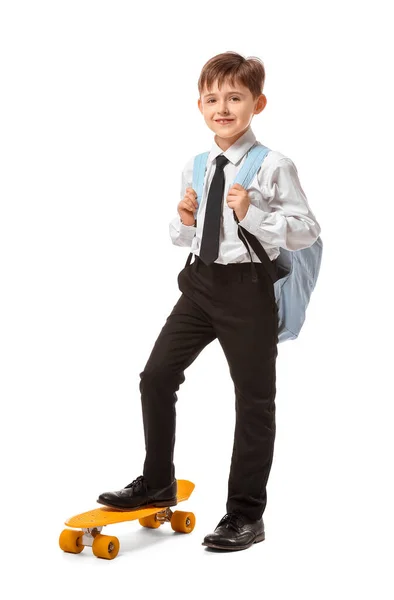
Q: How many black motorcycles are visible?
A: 0